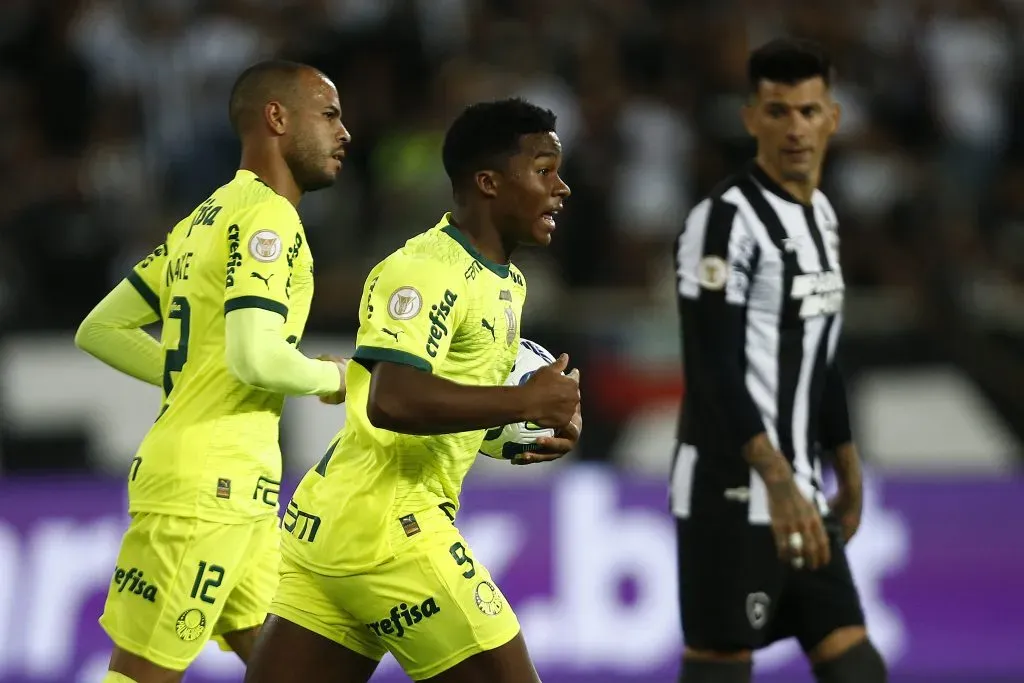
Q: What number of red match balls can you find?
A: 0